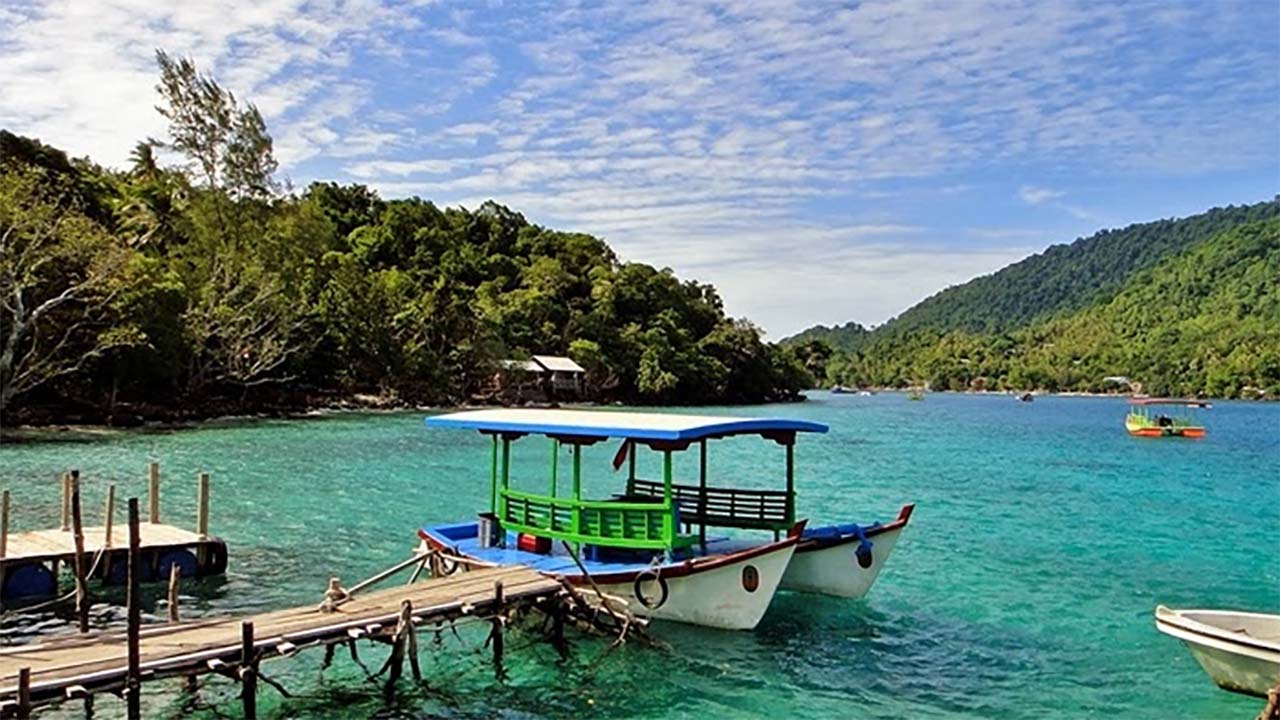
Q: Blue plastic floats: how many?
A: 3